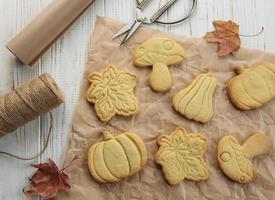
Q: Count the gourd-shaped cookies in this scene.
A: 3